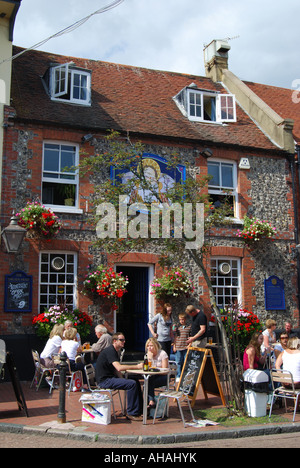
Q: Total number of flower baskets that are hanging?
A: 4